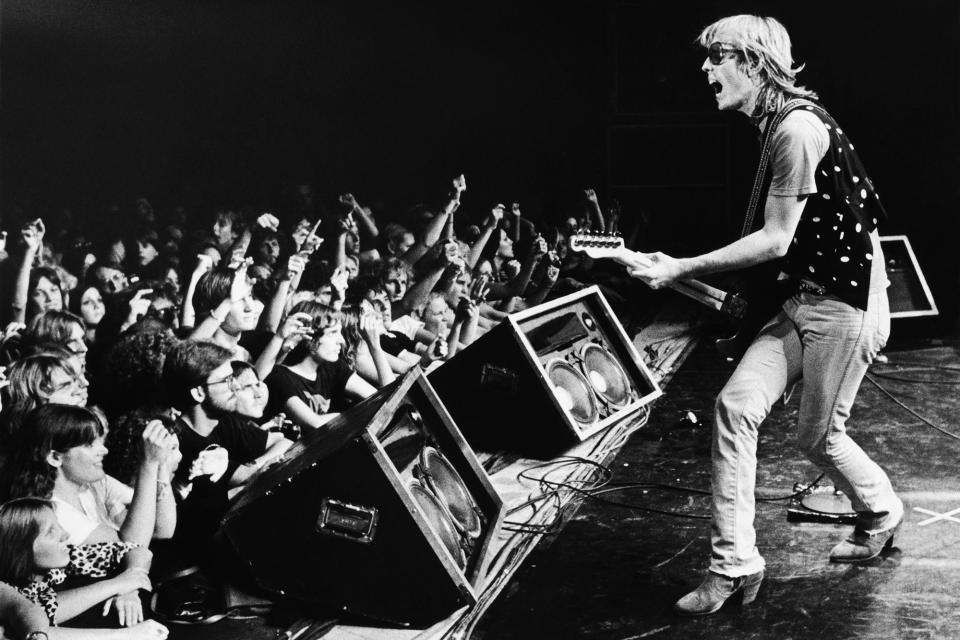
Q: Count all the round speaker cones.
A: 4